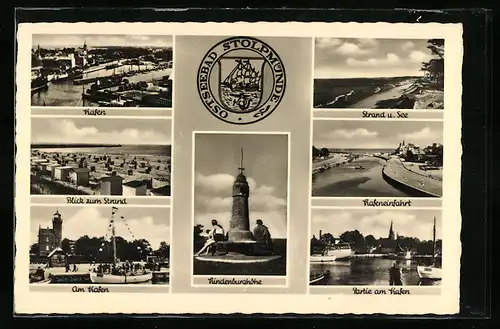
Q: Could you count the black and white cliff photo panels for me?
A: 1